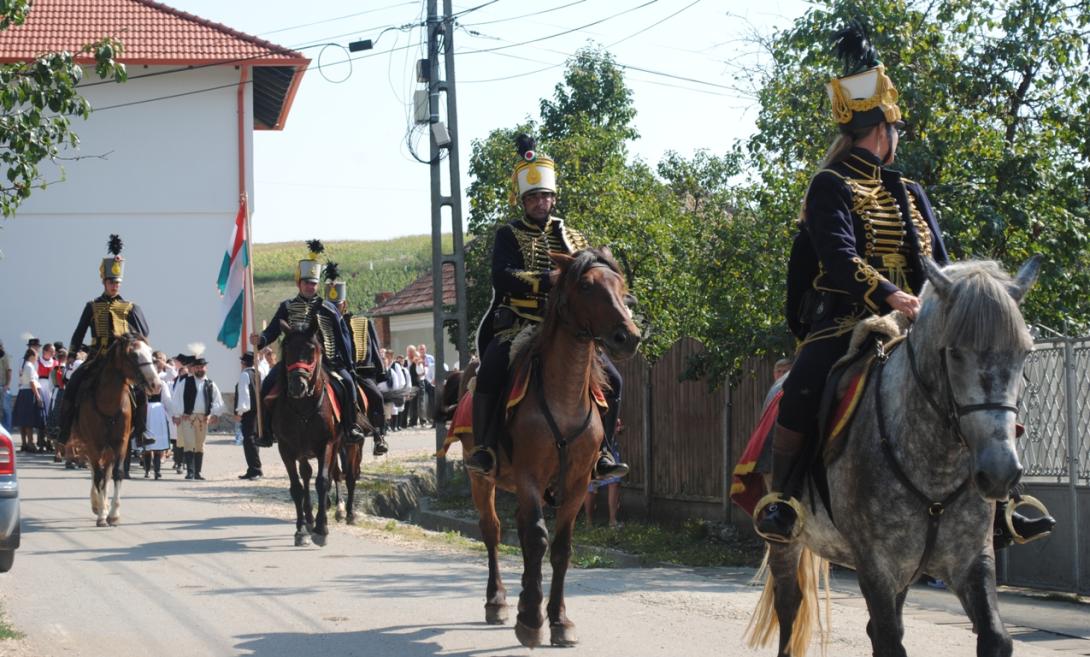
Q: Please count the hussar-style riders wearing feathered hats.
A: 5